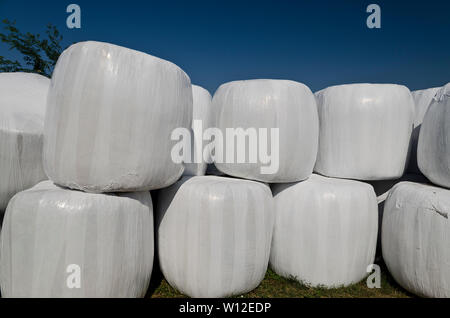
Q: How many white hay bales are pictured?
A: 11